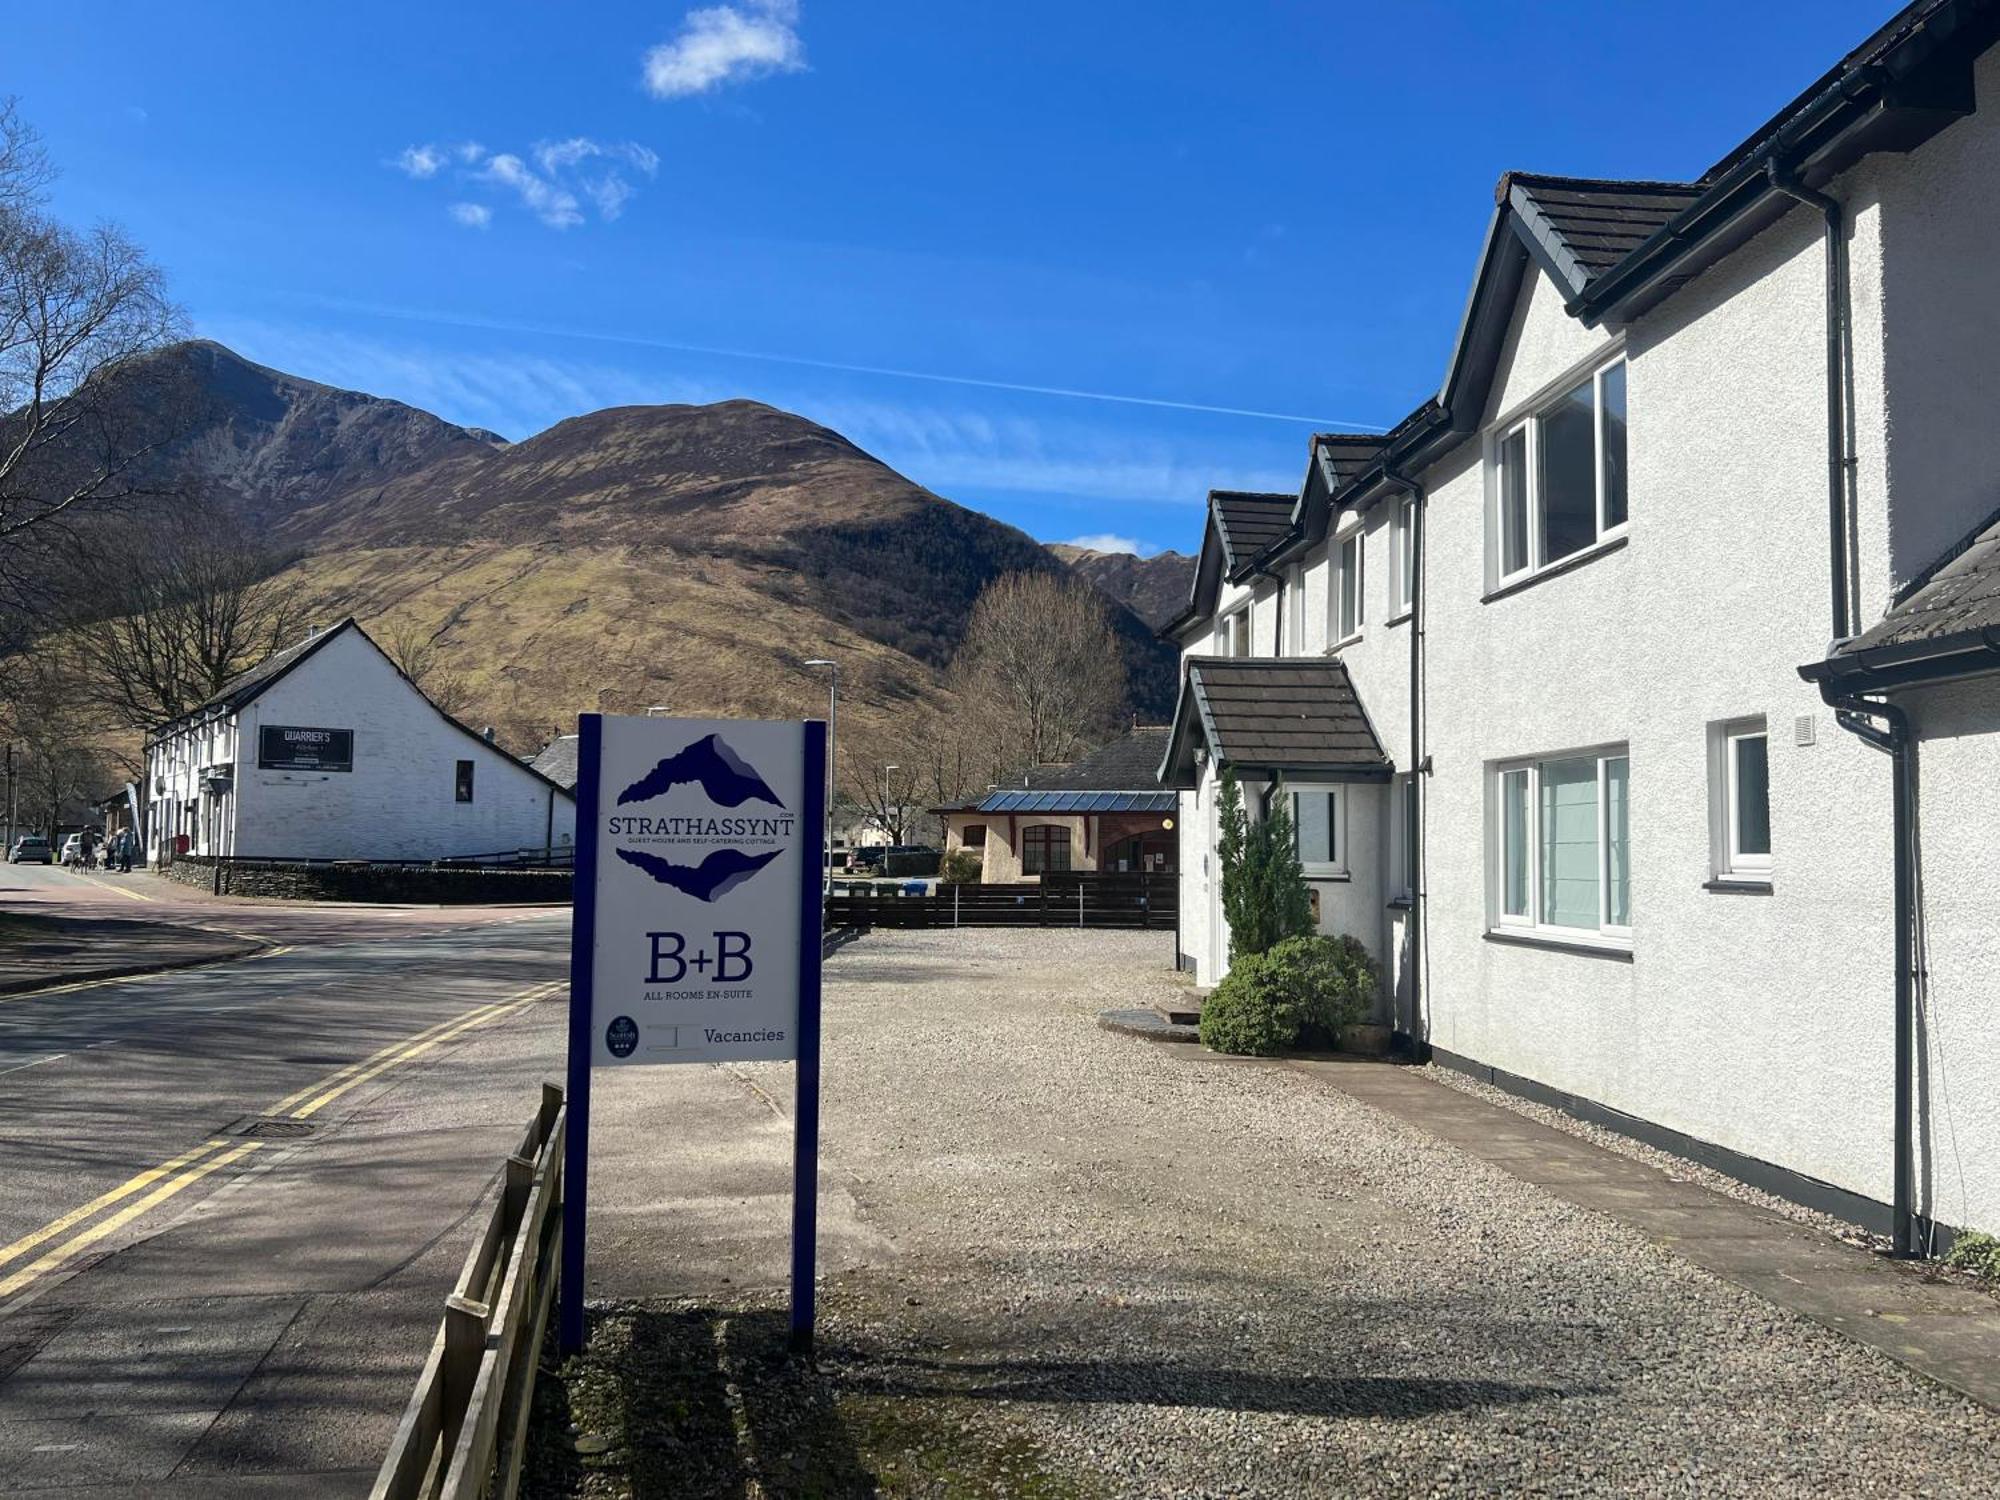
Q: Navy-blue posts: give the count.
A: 2